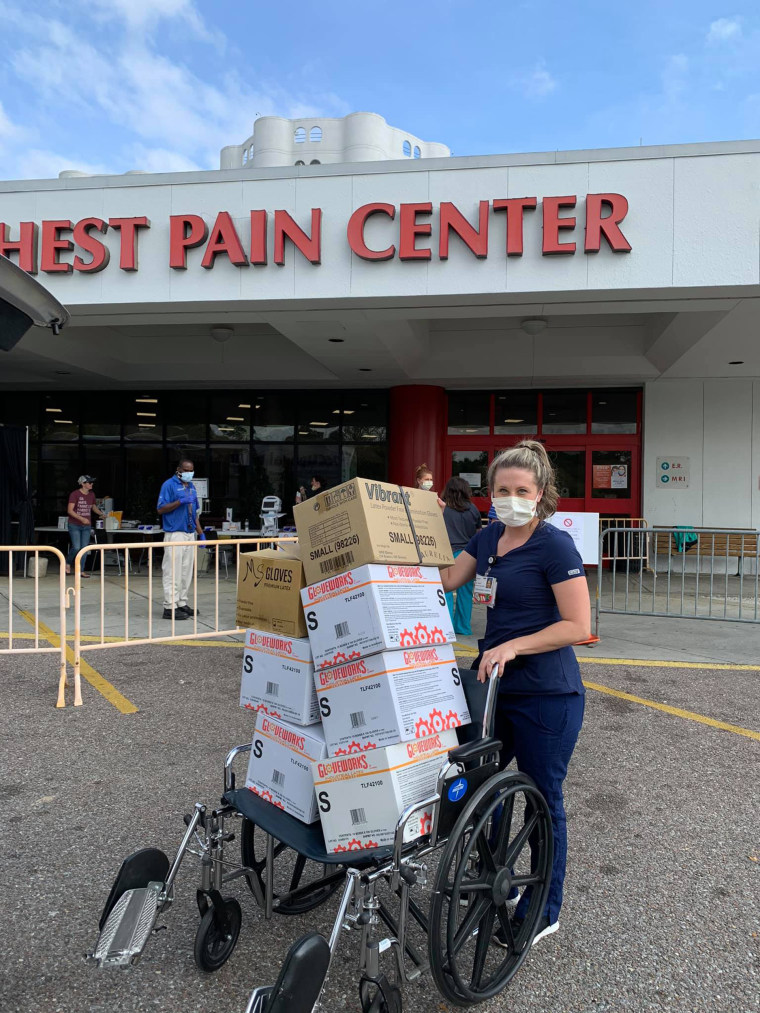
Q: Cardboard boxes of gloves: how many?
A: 7